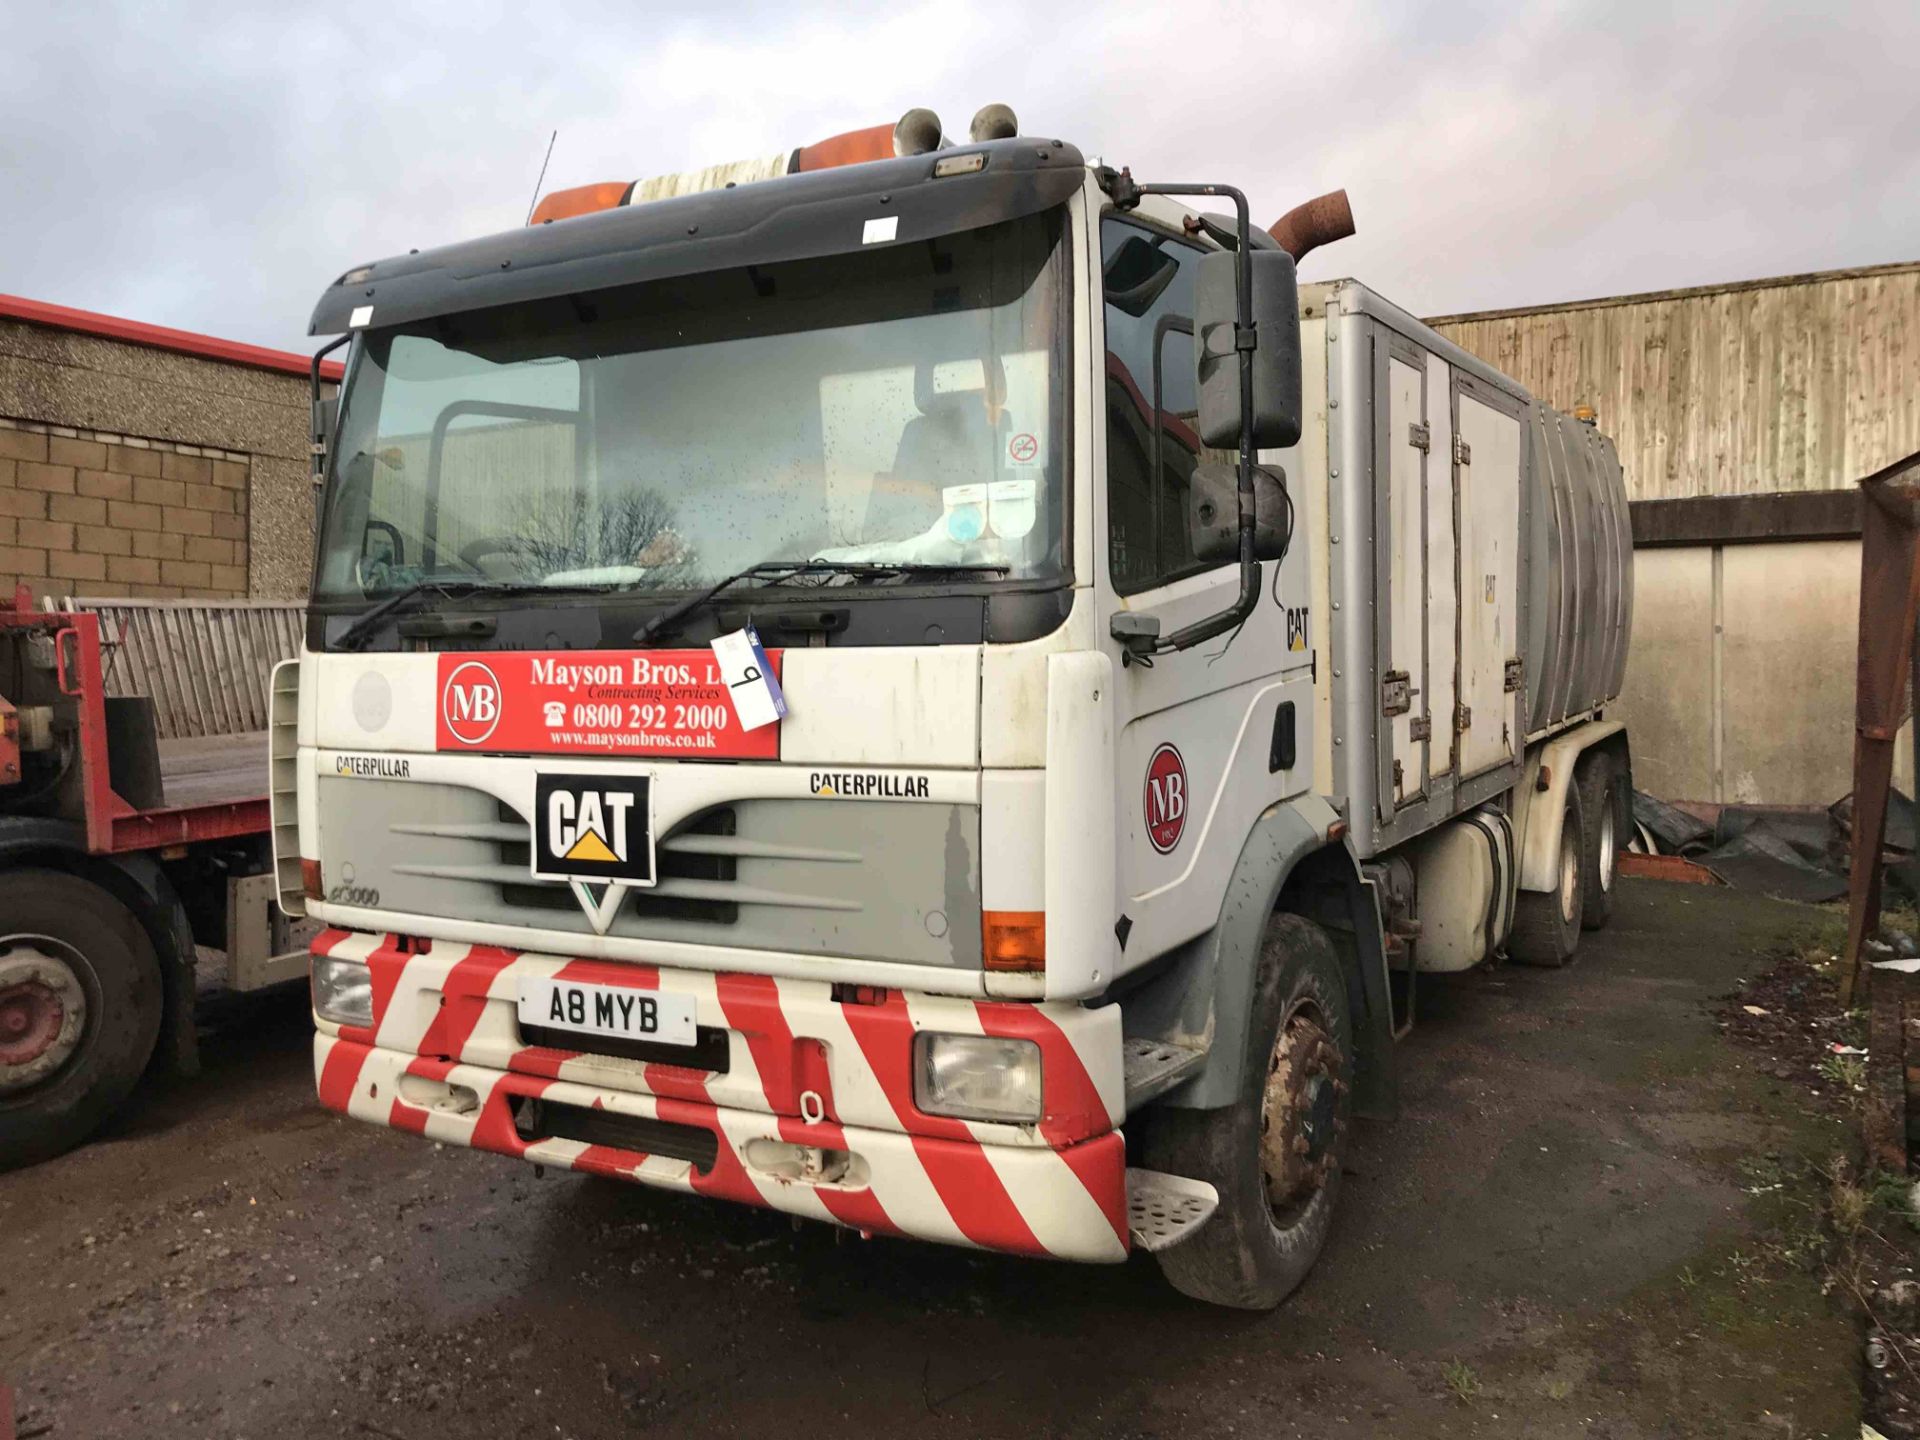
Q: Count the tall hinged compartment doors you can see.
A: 2